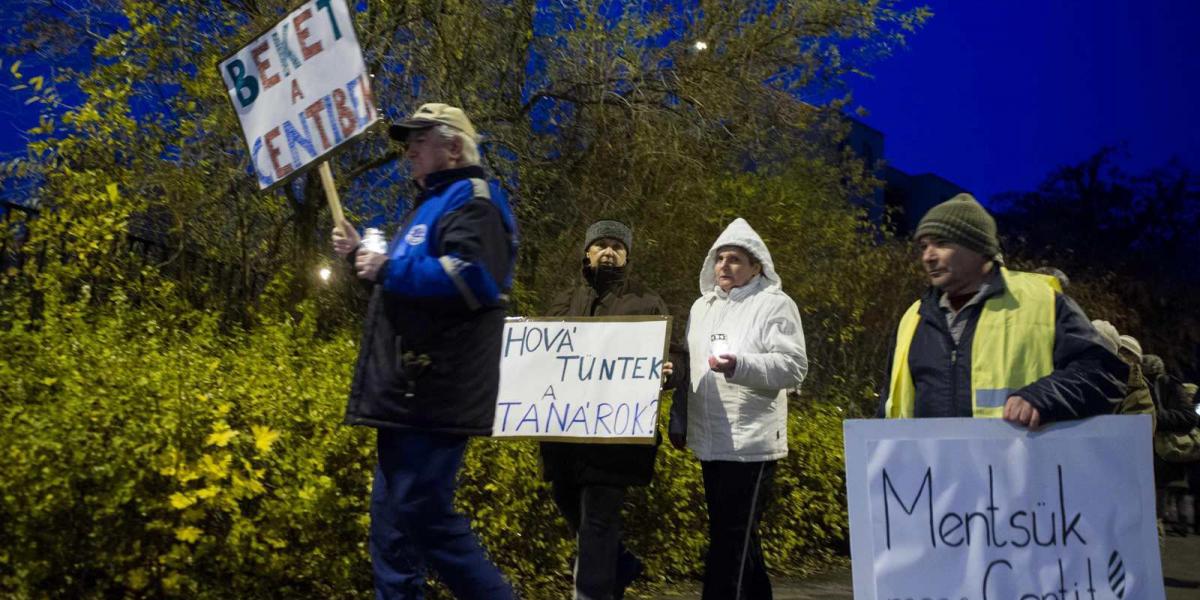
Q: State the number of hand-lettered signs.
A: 3